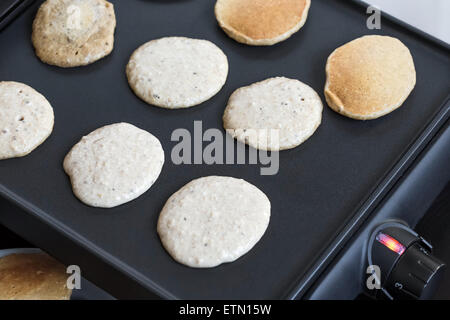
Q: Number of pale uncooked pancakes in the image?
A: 5